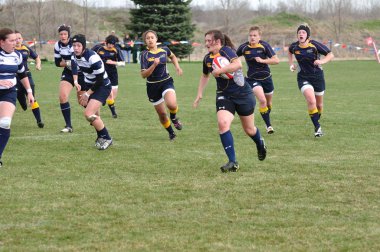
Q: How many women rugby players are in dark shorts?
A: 9